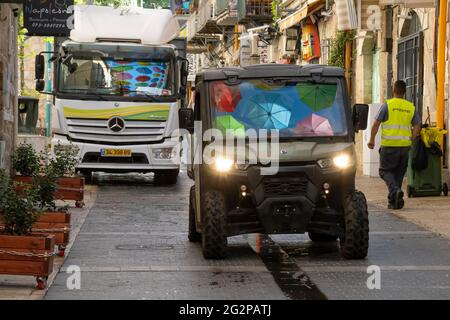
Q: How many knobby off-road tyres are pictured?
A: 4